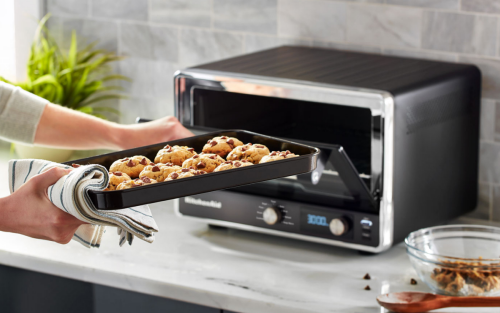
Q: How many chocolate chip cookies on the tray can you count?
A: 11